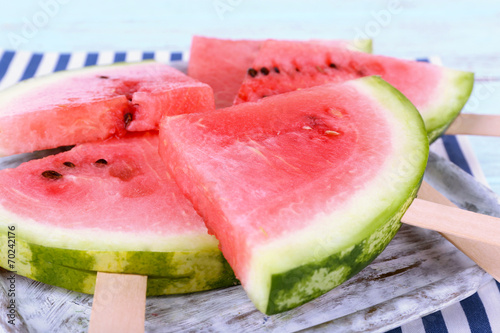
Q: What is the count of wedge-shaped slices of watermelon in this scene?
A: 5